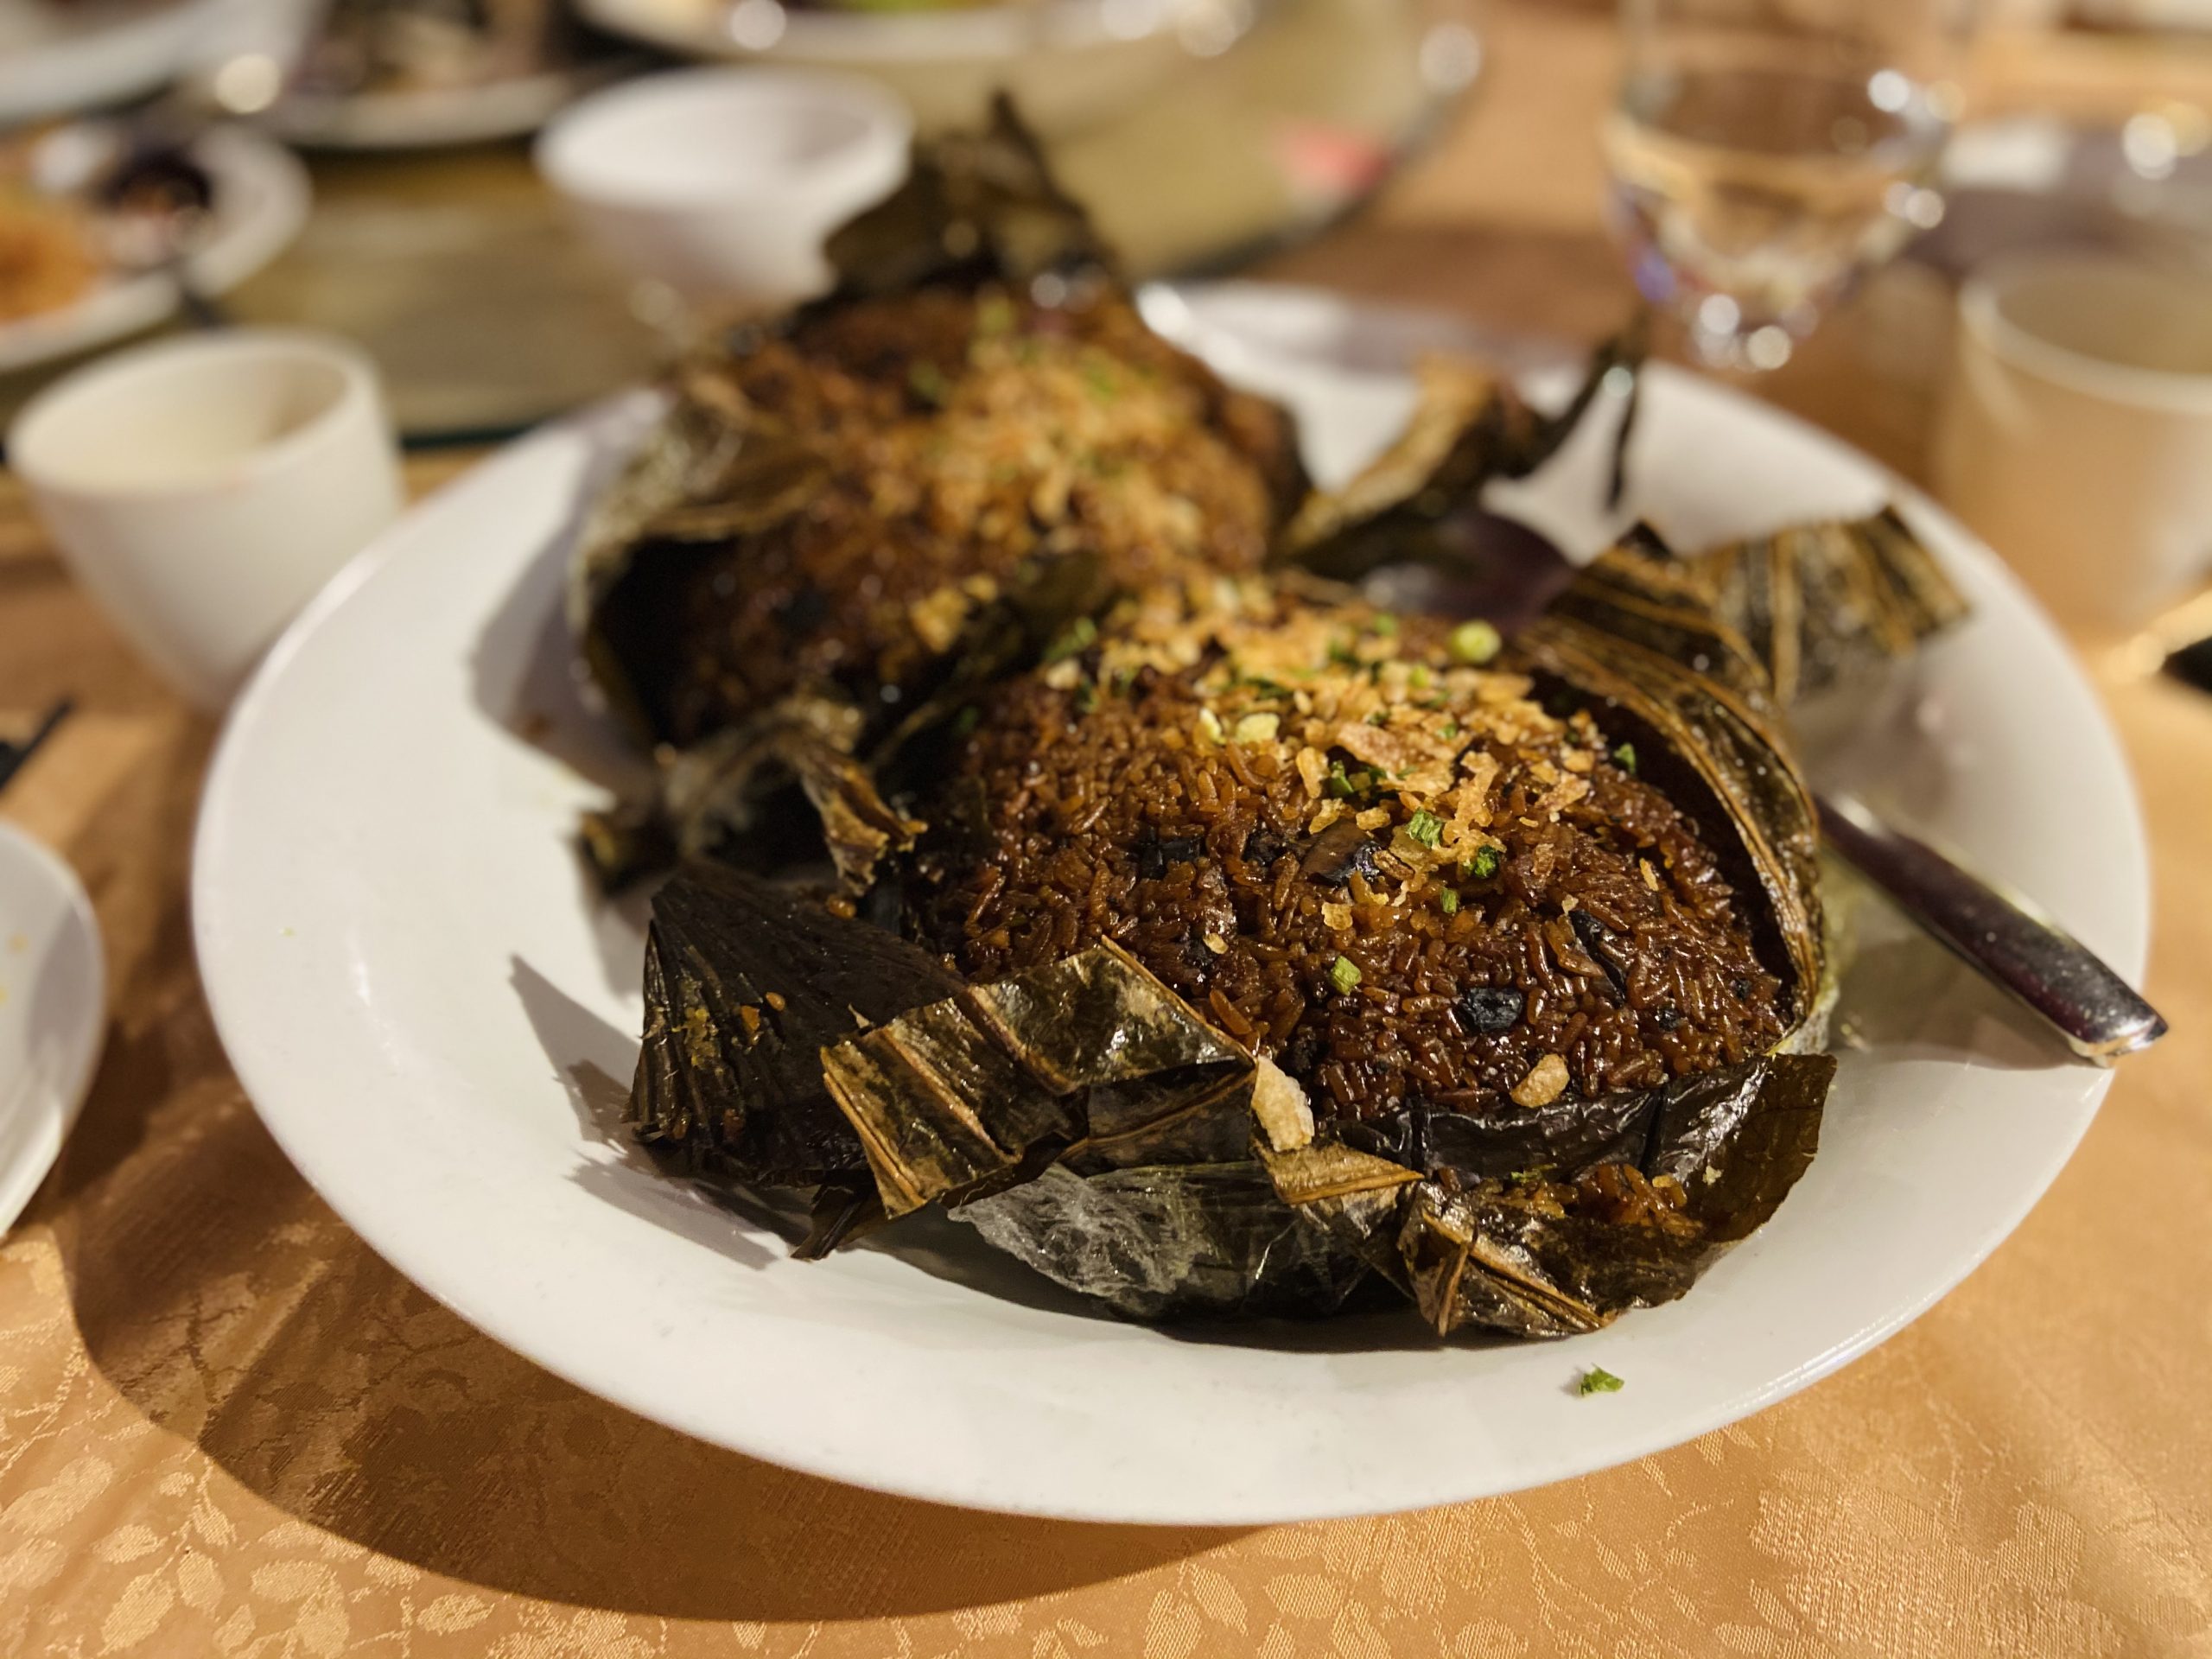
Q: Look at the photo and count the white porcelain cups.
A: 3